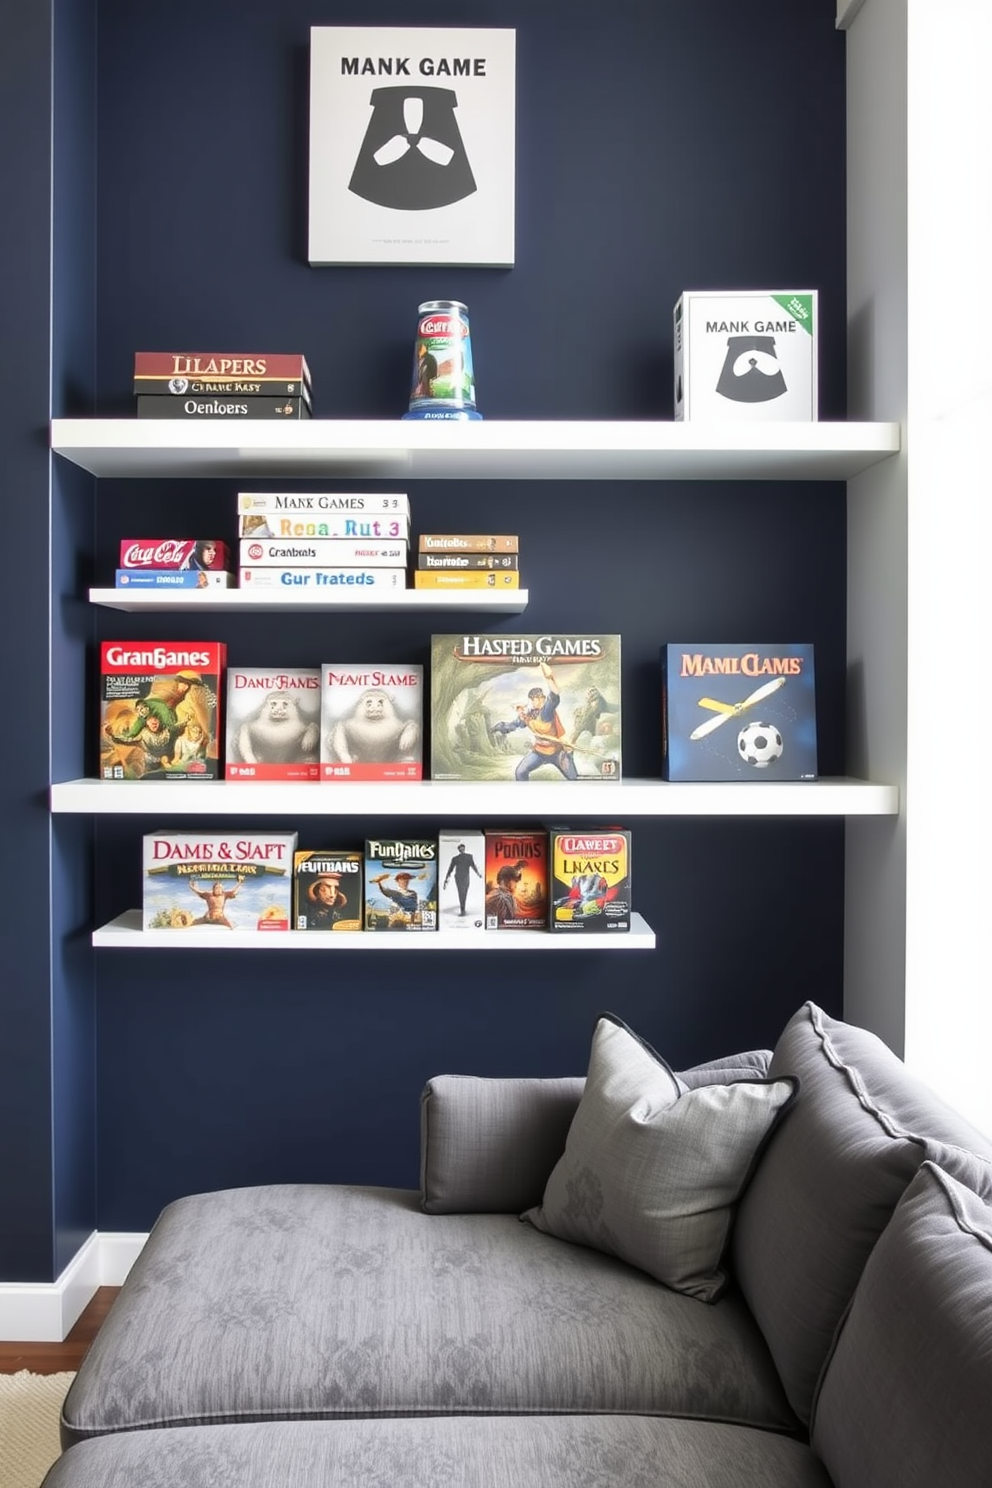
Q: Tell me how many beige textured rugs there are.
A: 1